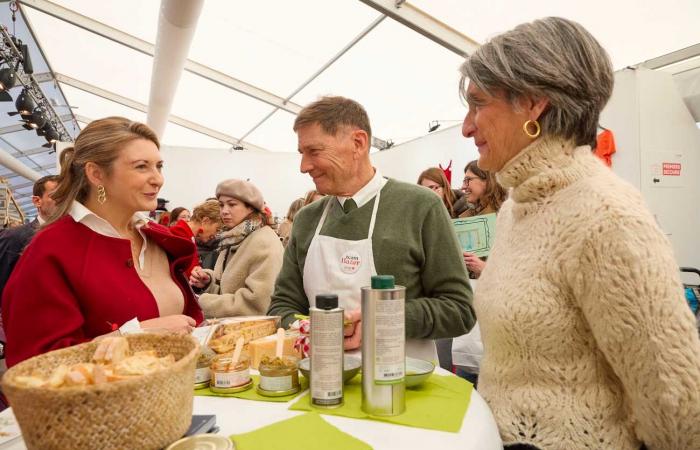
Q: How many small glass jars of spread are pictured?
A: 3